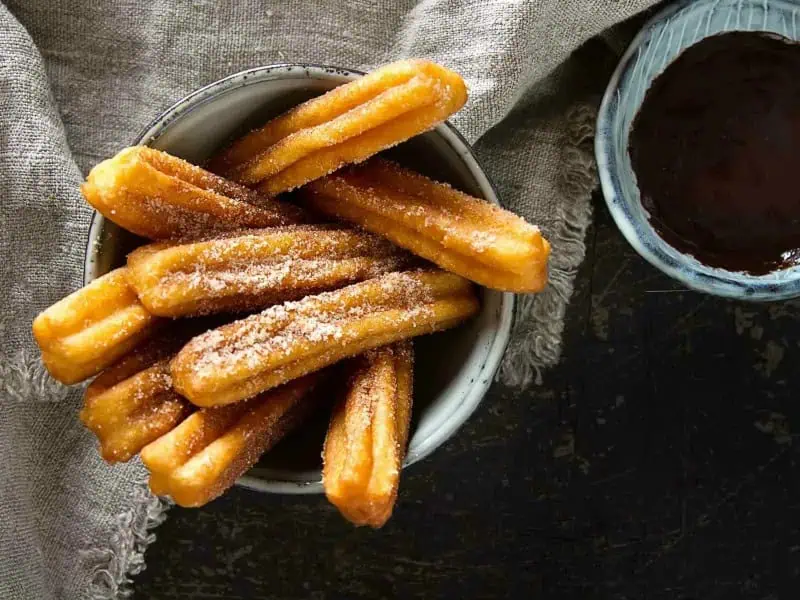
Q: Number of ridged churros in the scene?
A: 9